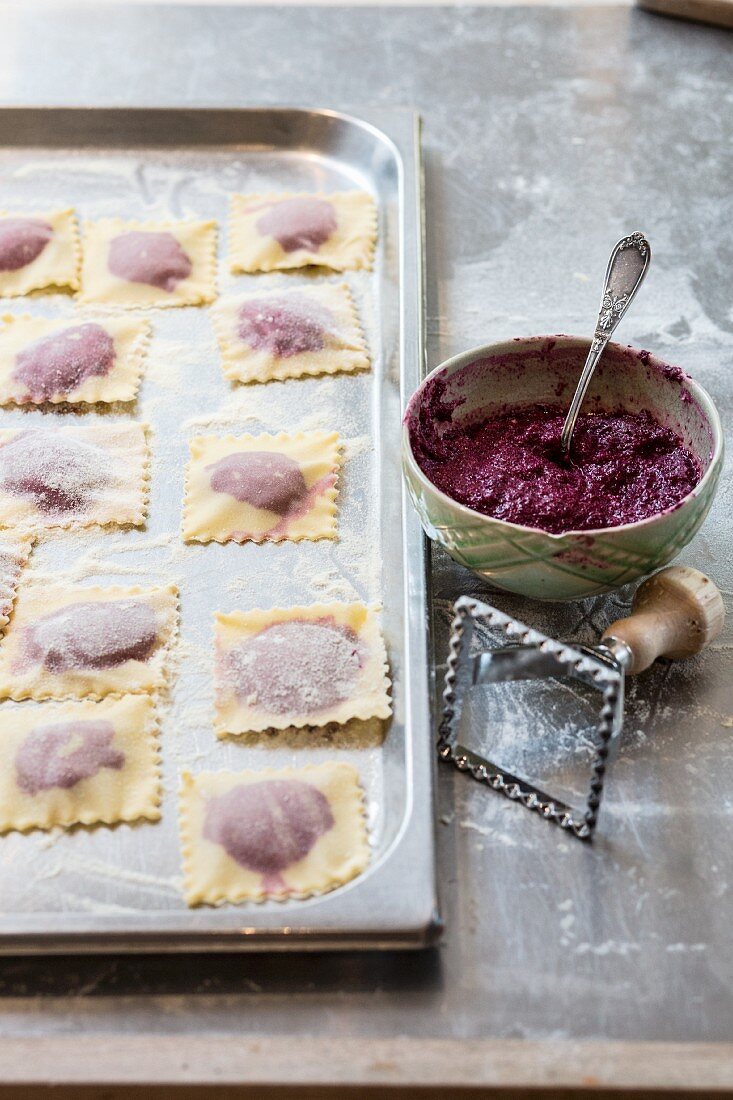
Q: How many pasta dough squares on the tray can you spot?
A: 12